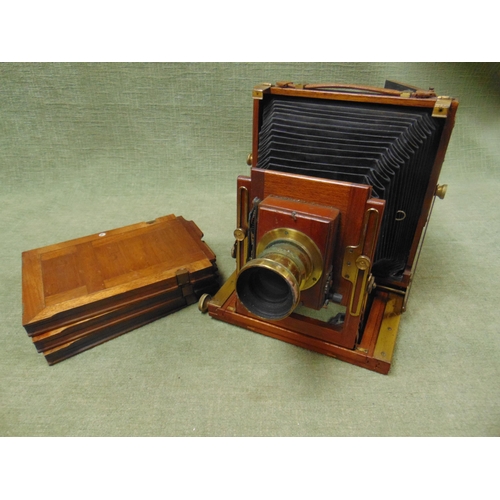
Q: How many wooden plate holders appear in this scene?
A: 3